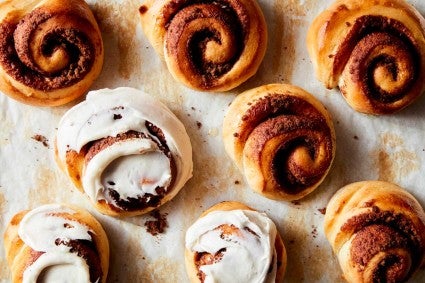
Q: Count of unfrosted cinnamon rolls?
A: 5